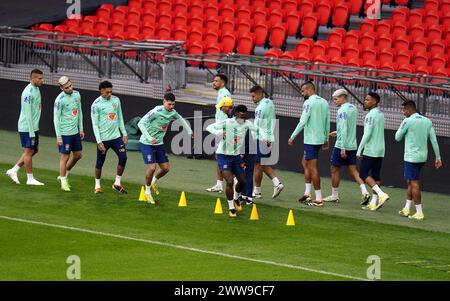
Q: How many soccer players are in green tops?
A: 11